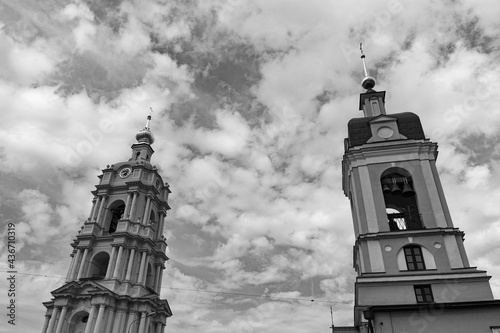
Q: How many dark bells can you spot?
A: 3